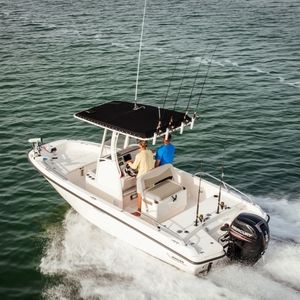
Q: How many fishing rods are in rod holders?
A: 6